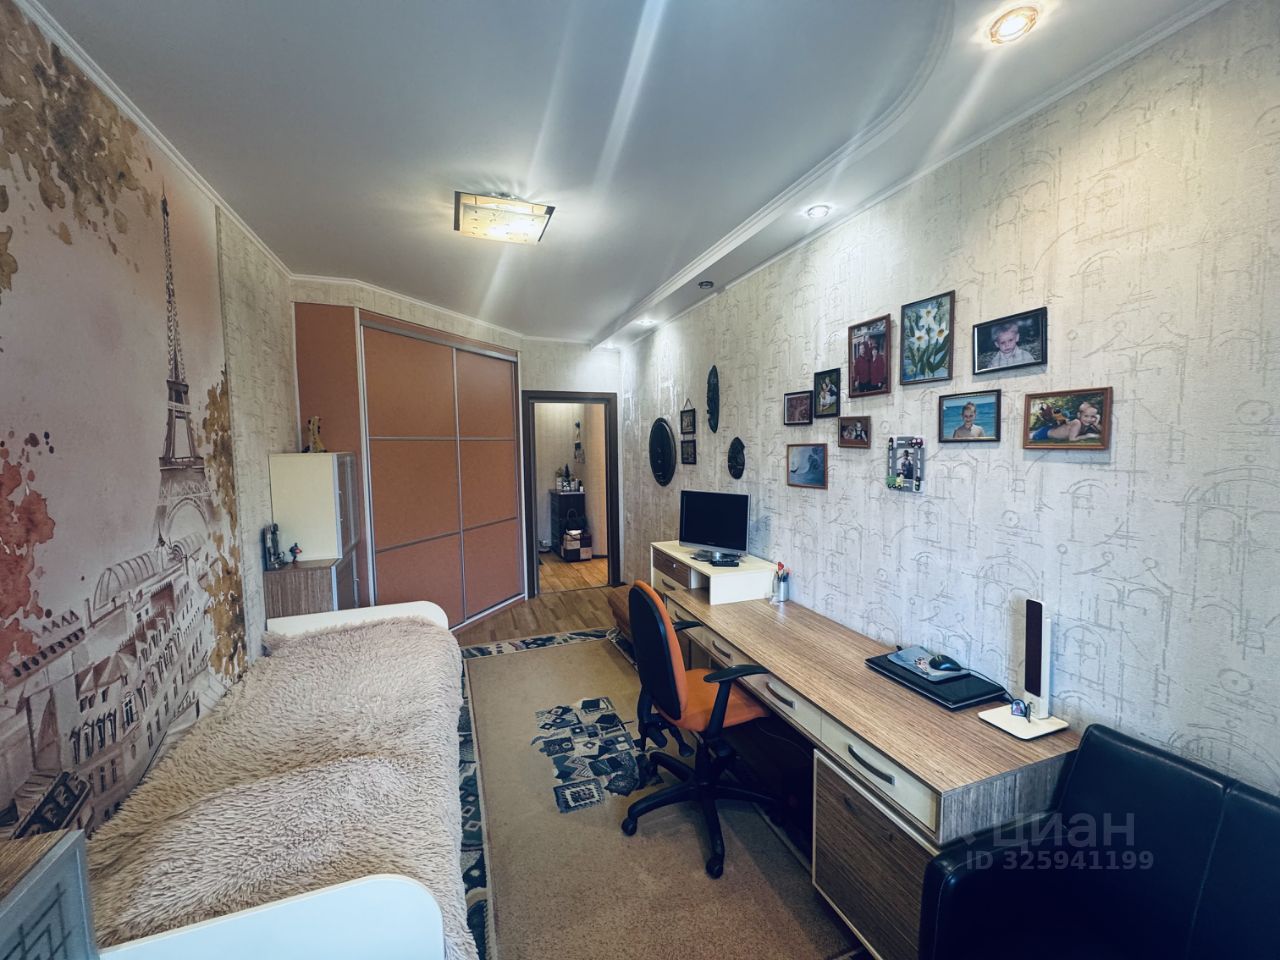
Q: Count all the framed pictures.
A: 12